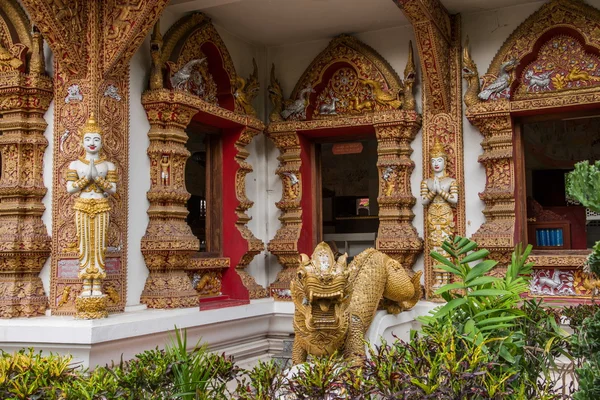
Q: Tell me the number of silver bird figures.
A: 3